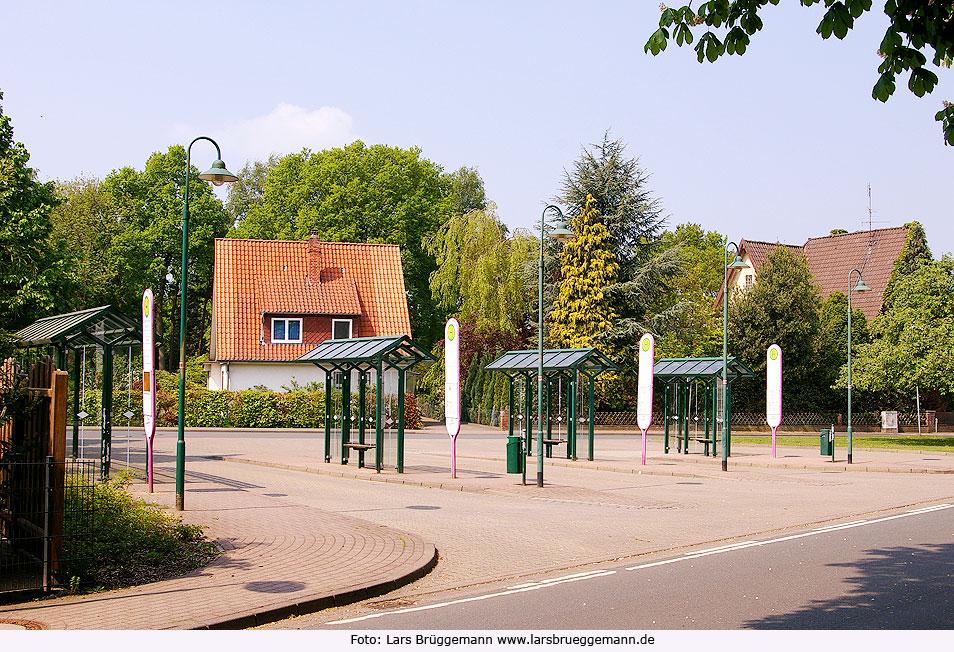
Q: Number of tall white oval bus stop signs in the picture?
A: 4